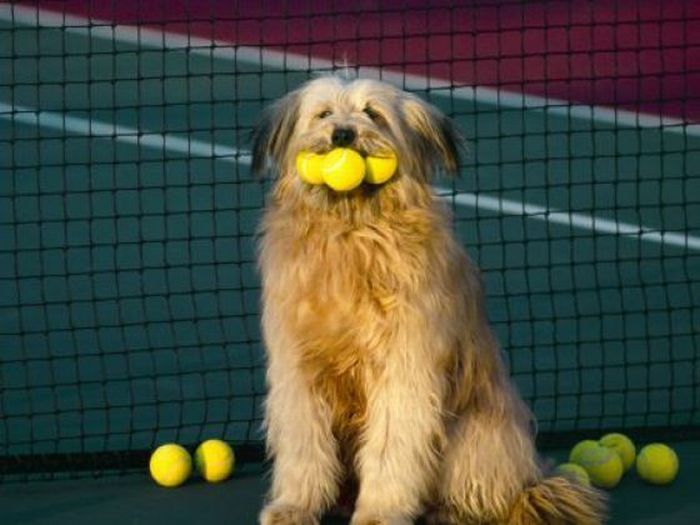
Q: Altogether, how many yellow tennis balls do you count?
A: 10